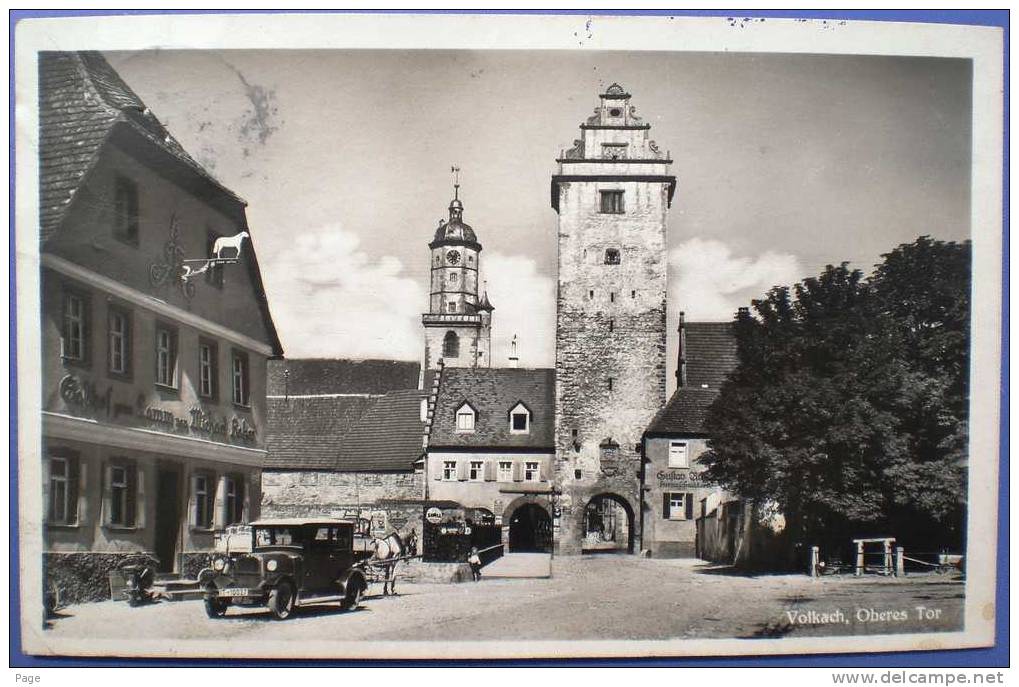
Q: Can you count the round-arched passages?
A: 2